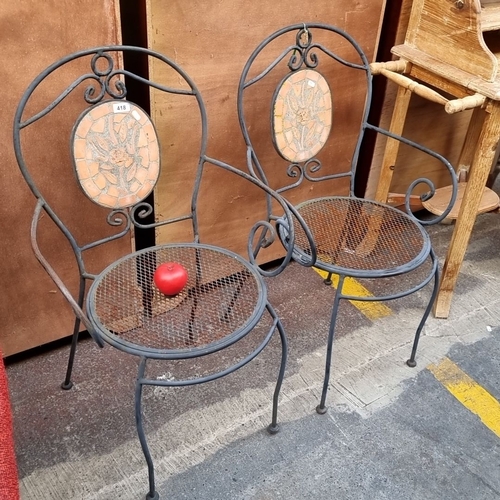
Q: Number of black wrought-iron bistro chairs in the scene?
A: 2